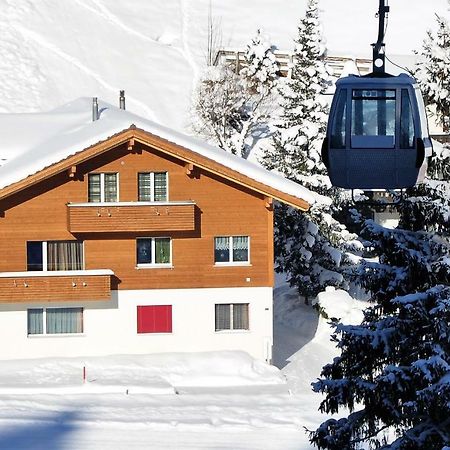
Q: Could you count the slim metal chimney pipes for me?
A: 2